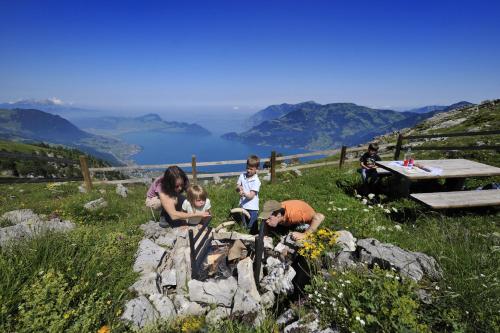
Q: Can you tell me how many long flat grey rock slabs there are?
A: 2